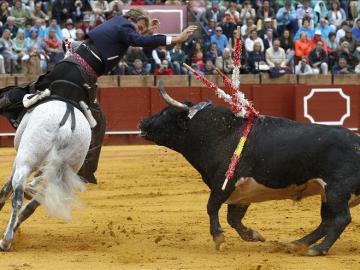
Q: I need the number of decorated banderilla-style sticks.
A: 4